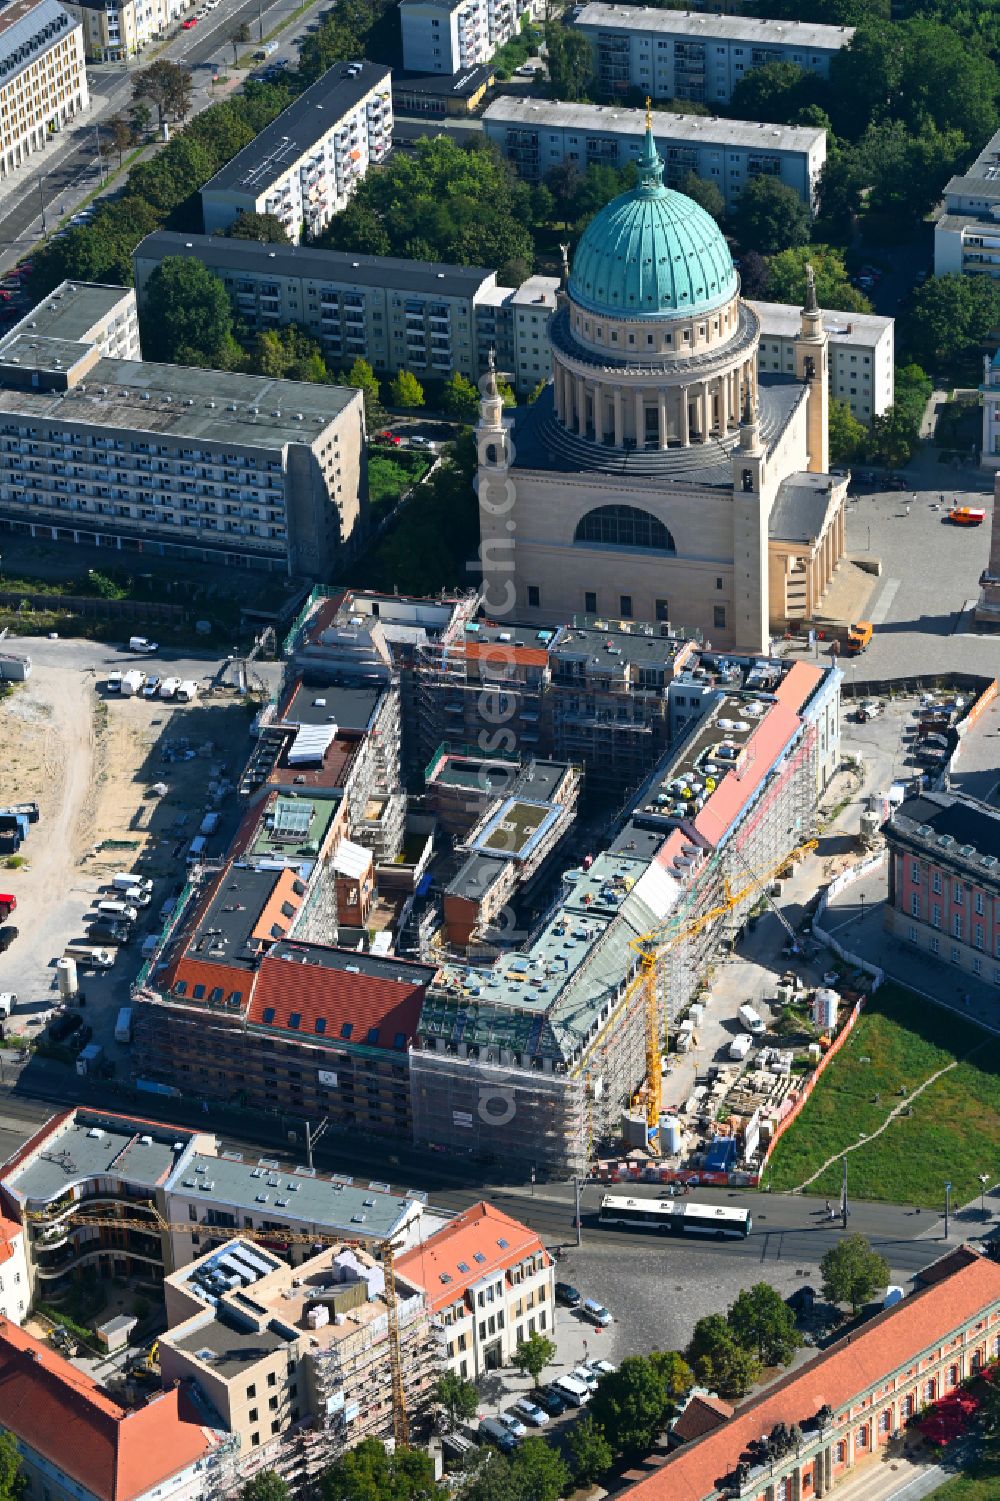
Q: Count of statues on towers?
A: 4